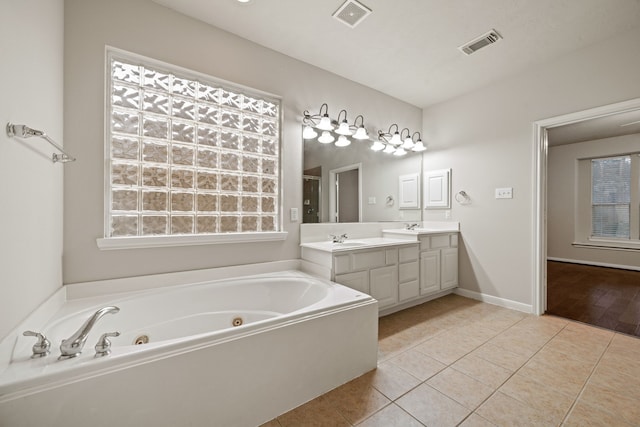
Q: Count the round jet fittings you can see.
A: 2